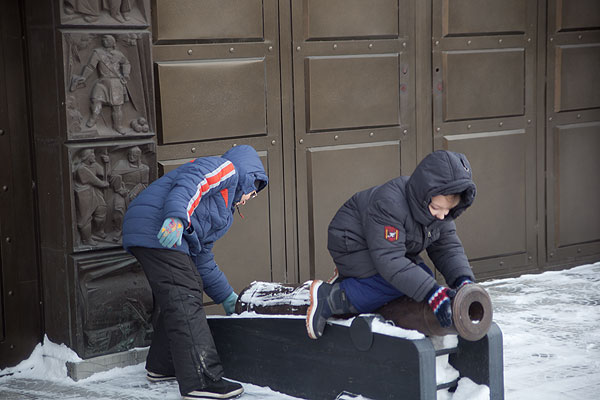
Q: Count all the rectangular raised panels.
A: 12